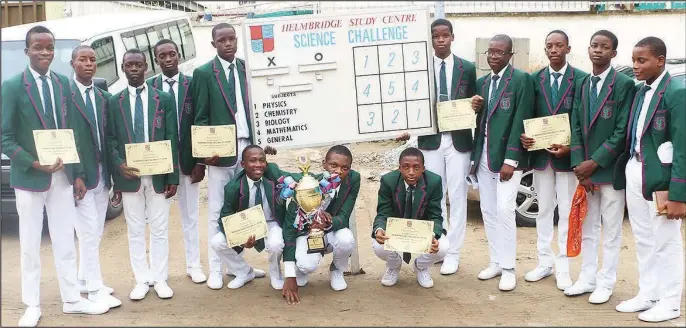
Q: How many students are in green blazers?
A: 13